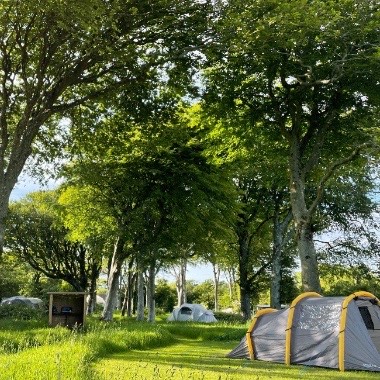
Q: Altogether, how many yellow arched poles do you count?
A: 3